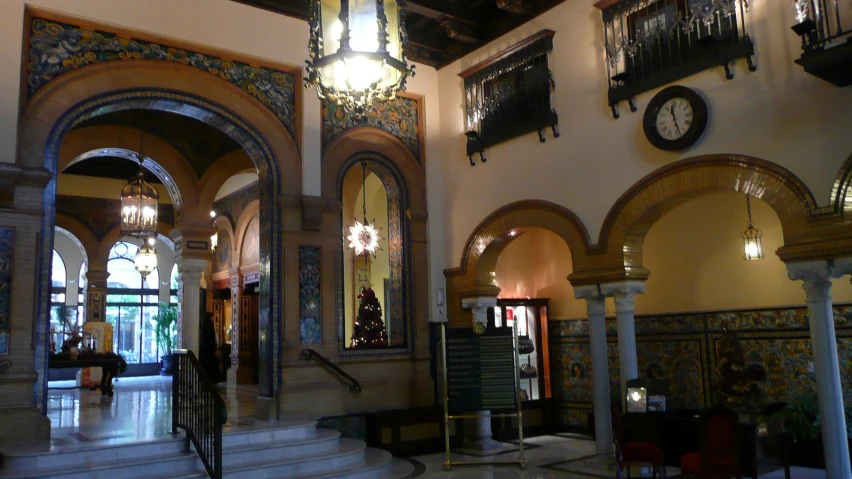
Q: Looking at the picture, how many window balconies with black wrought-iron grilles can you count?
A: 3